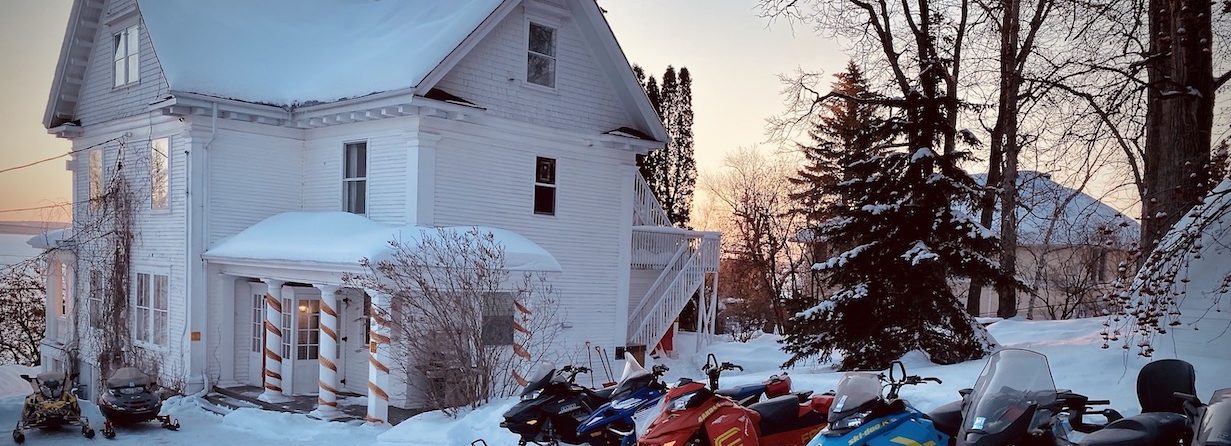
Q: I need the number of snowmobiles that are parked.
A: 8